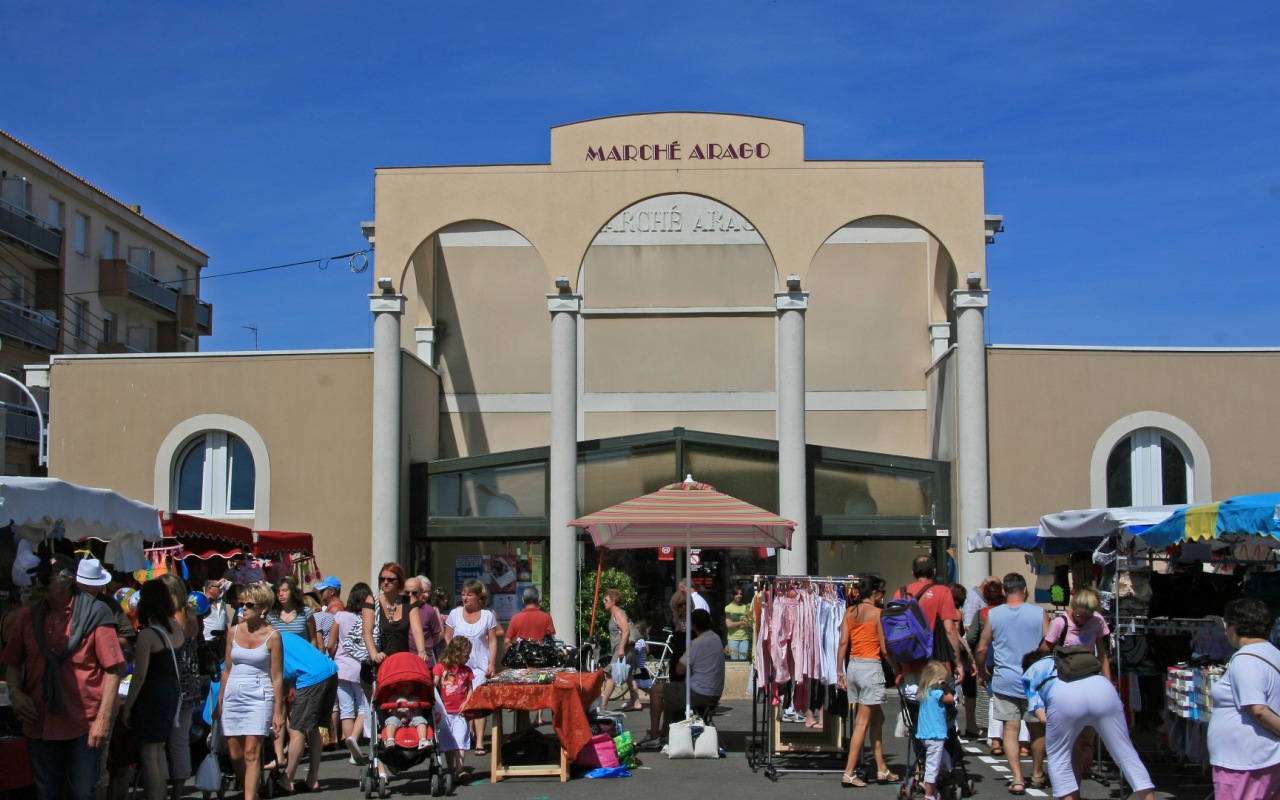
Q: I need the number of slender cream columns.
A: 4